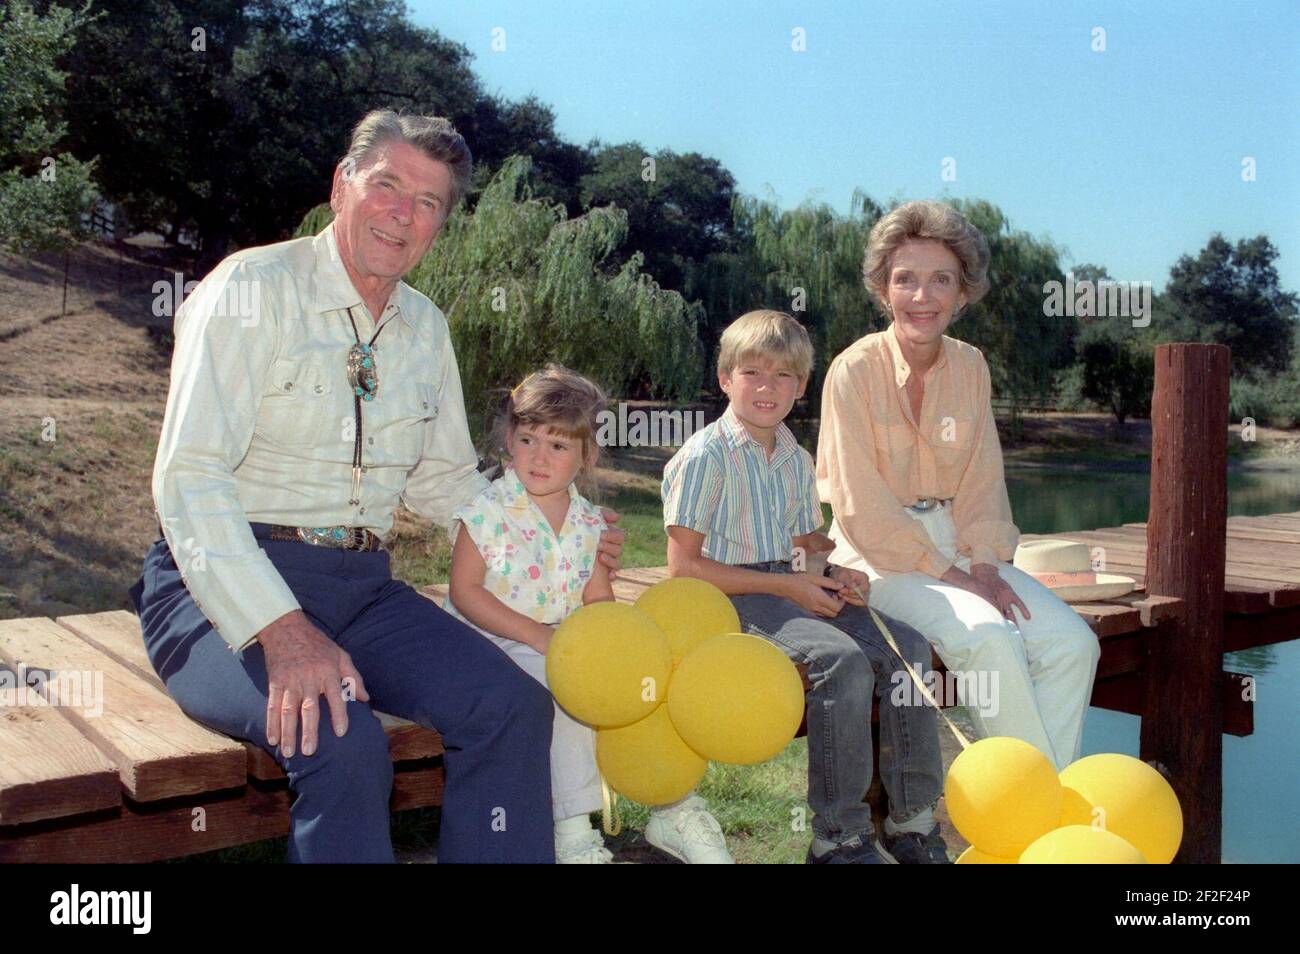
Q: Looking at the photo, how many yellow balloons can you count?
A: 9